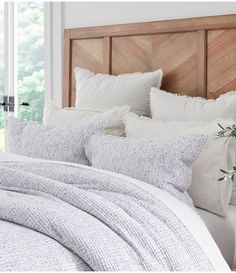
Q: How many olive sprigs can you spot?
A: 2